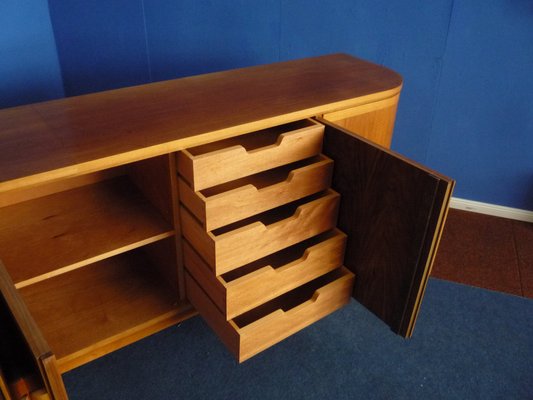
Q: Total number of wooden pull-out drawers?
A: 5